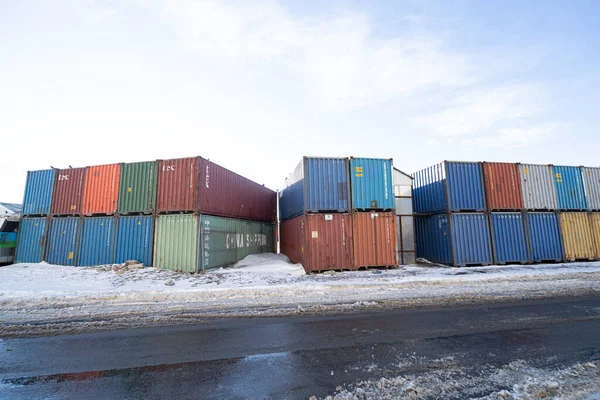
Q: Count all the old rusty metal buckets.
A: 0